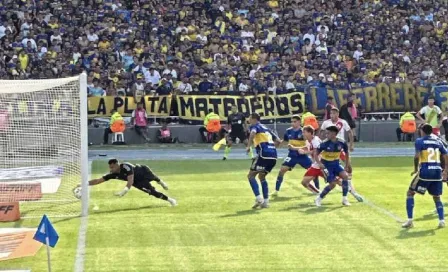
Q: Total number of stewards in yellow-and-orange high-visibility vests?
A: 4